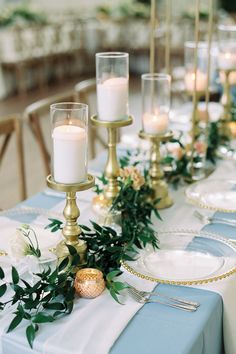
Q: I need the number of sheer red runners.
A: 0